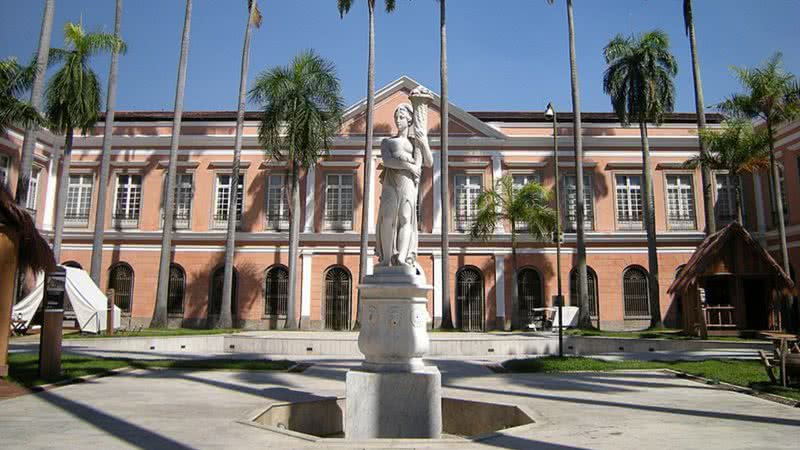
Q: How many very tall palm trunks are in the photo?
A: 8